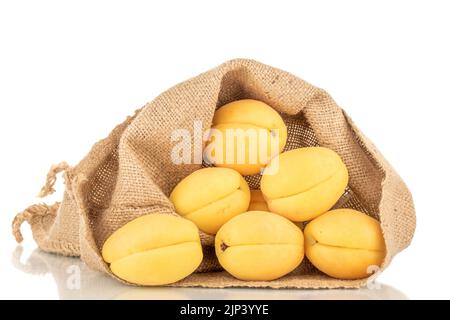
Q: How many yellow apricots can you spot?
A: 7